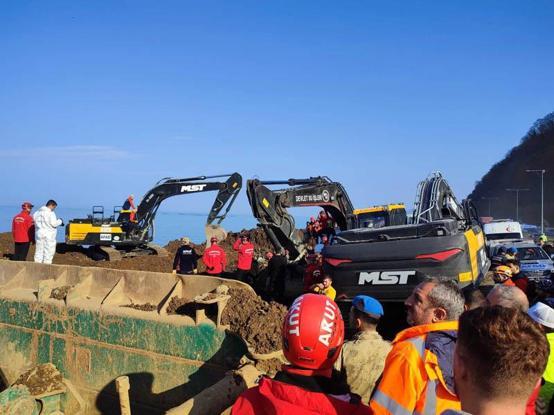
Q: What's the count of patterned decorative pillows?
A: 0